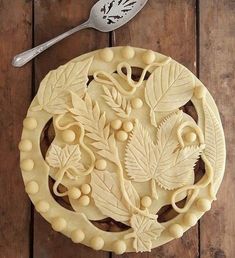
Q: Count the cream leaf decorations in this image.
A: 9